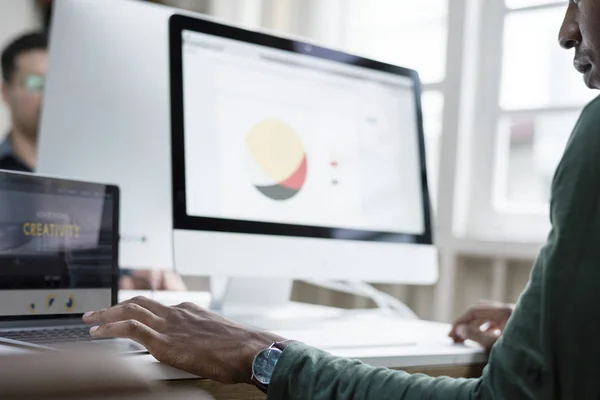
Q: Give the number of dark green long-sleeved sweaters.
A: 1